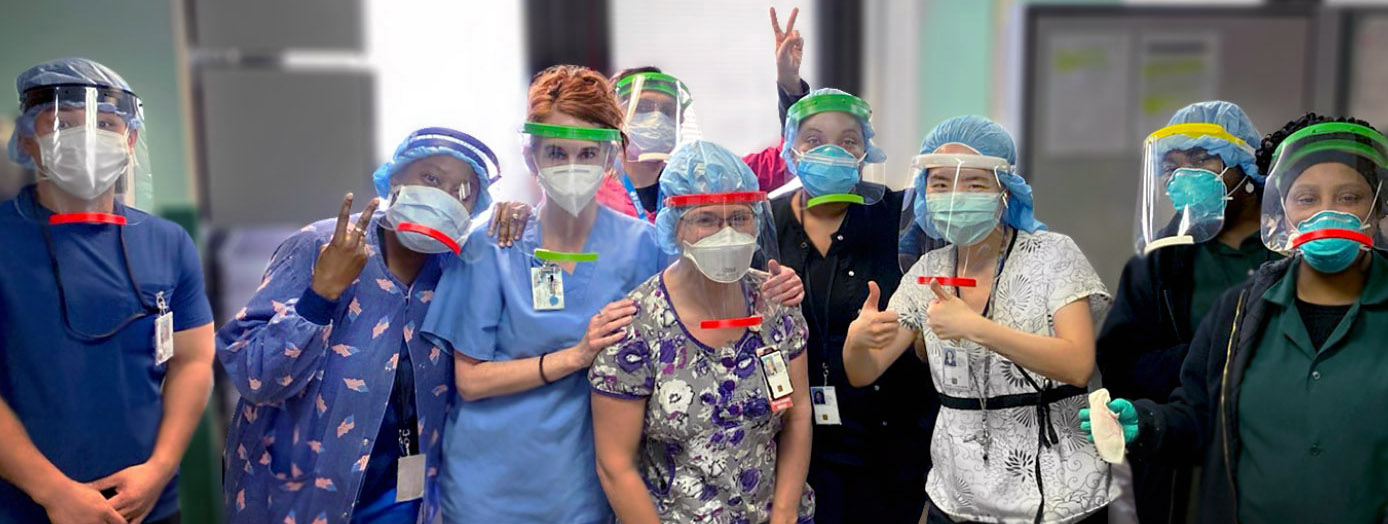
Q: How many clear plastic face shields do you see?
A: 9